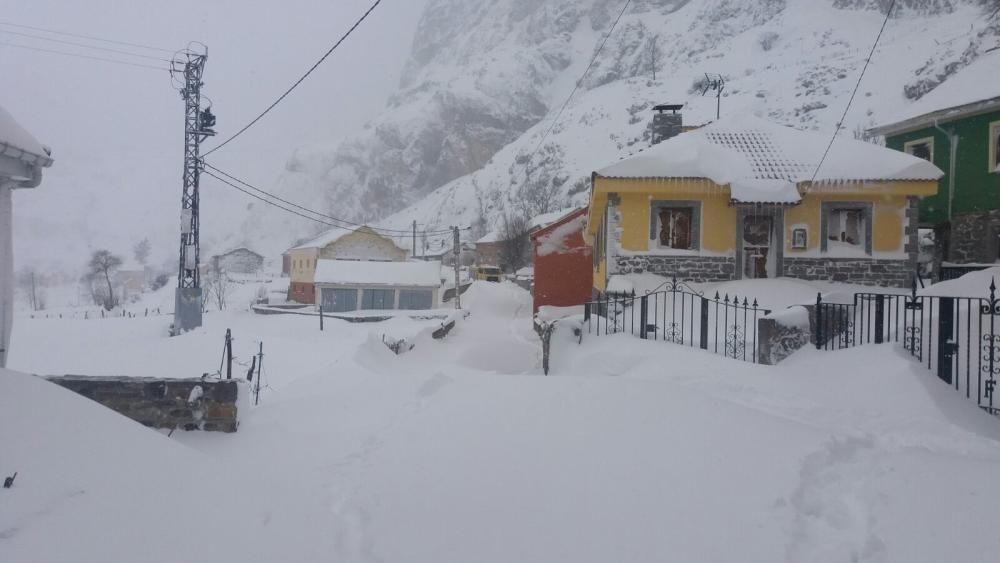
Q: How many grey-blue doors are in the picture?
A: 3